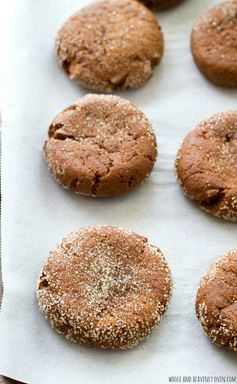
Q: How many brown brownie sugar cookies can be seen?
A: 7